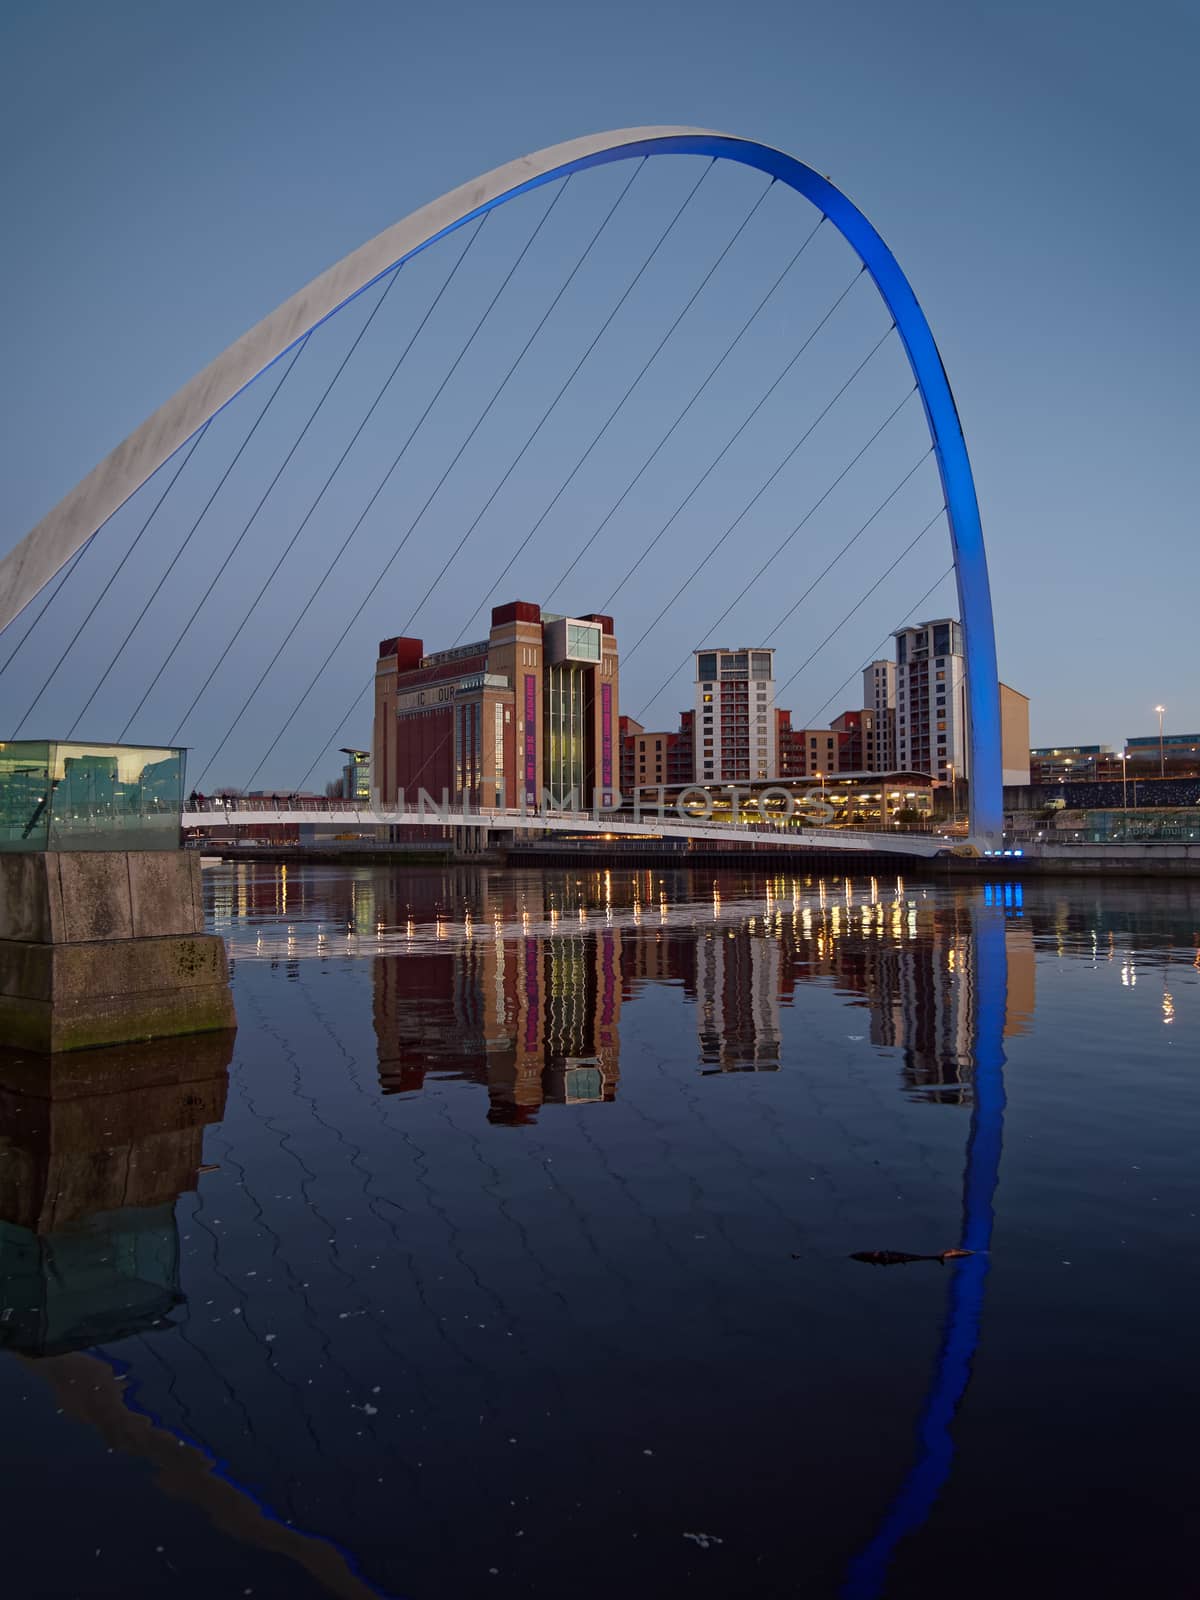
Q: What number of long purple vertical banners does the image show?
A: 2